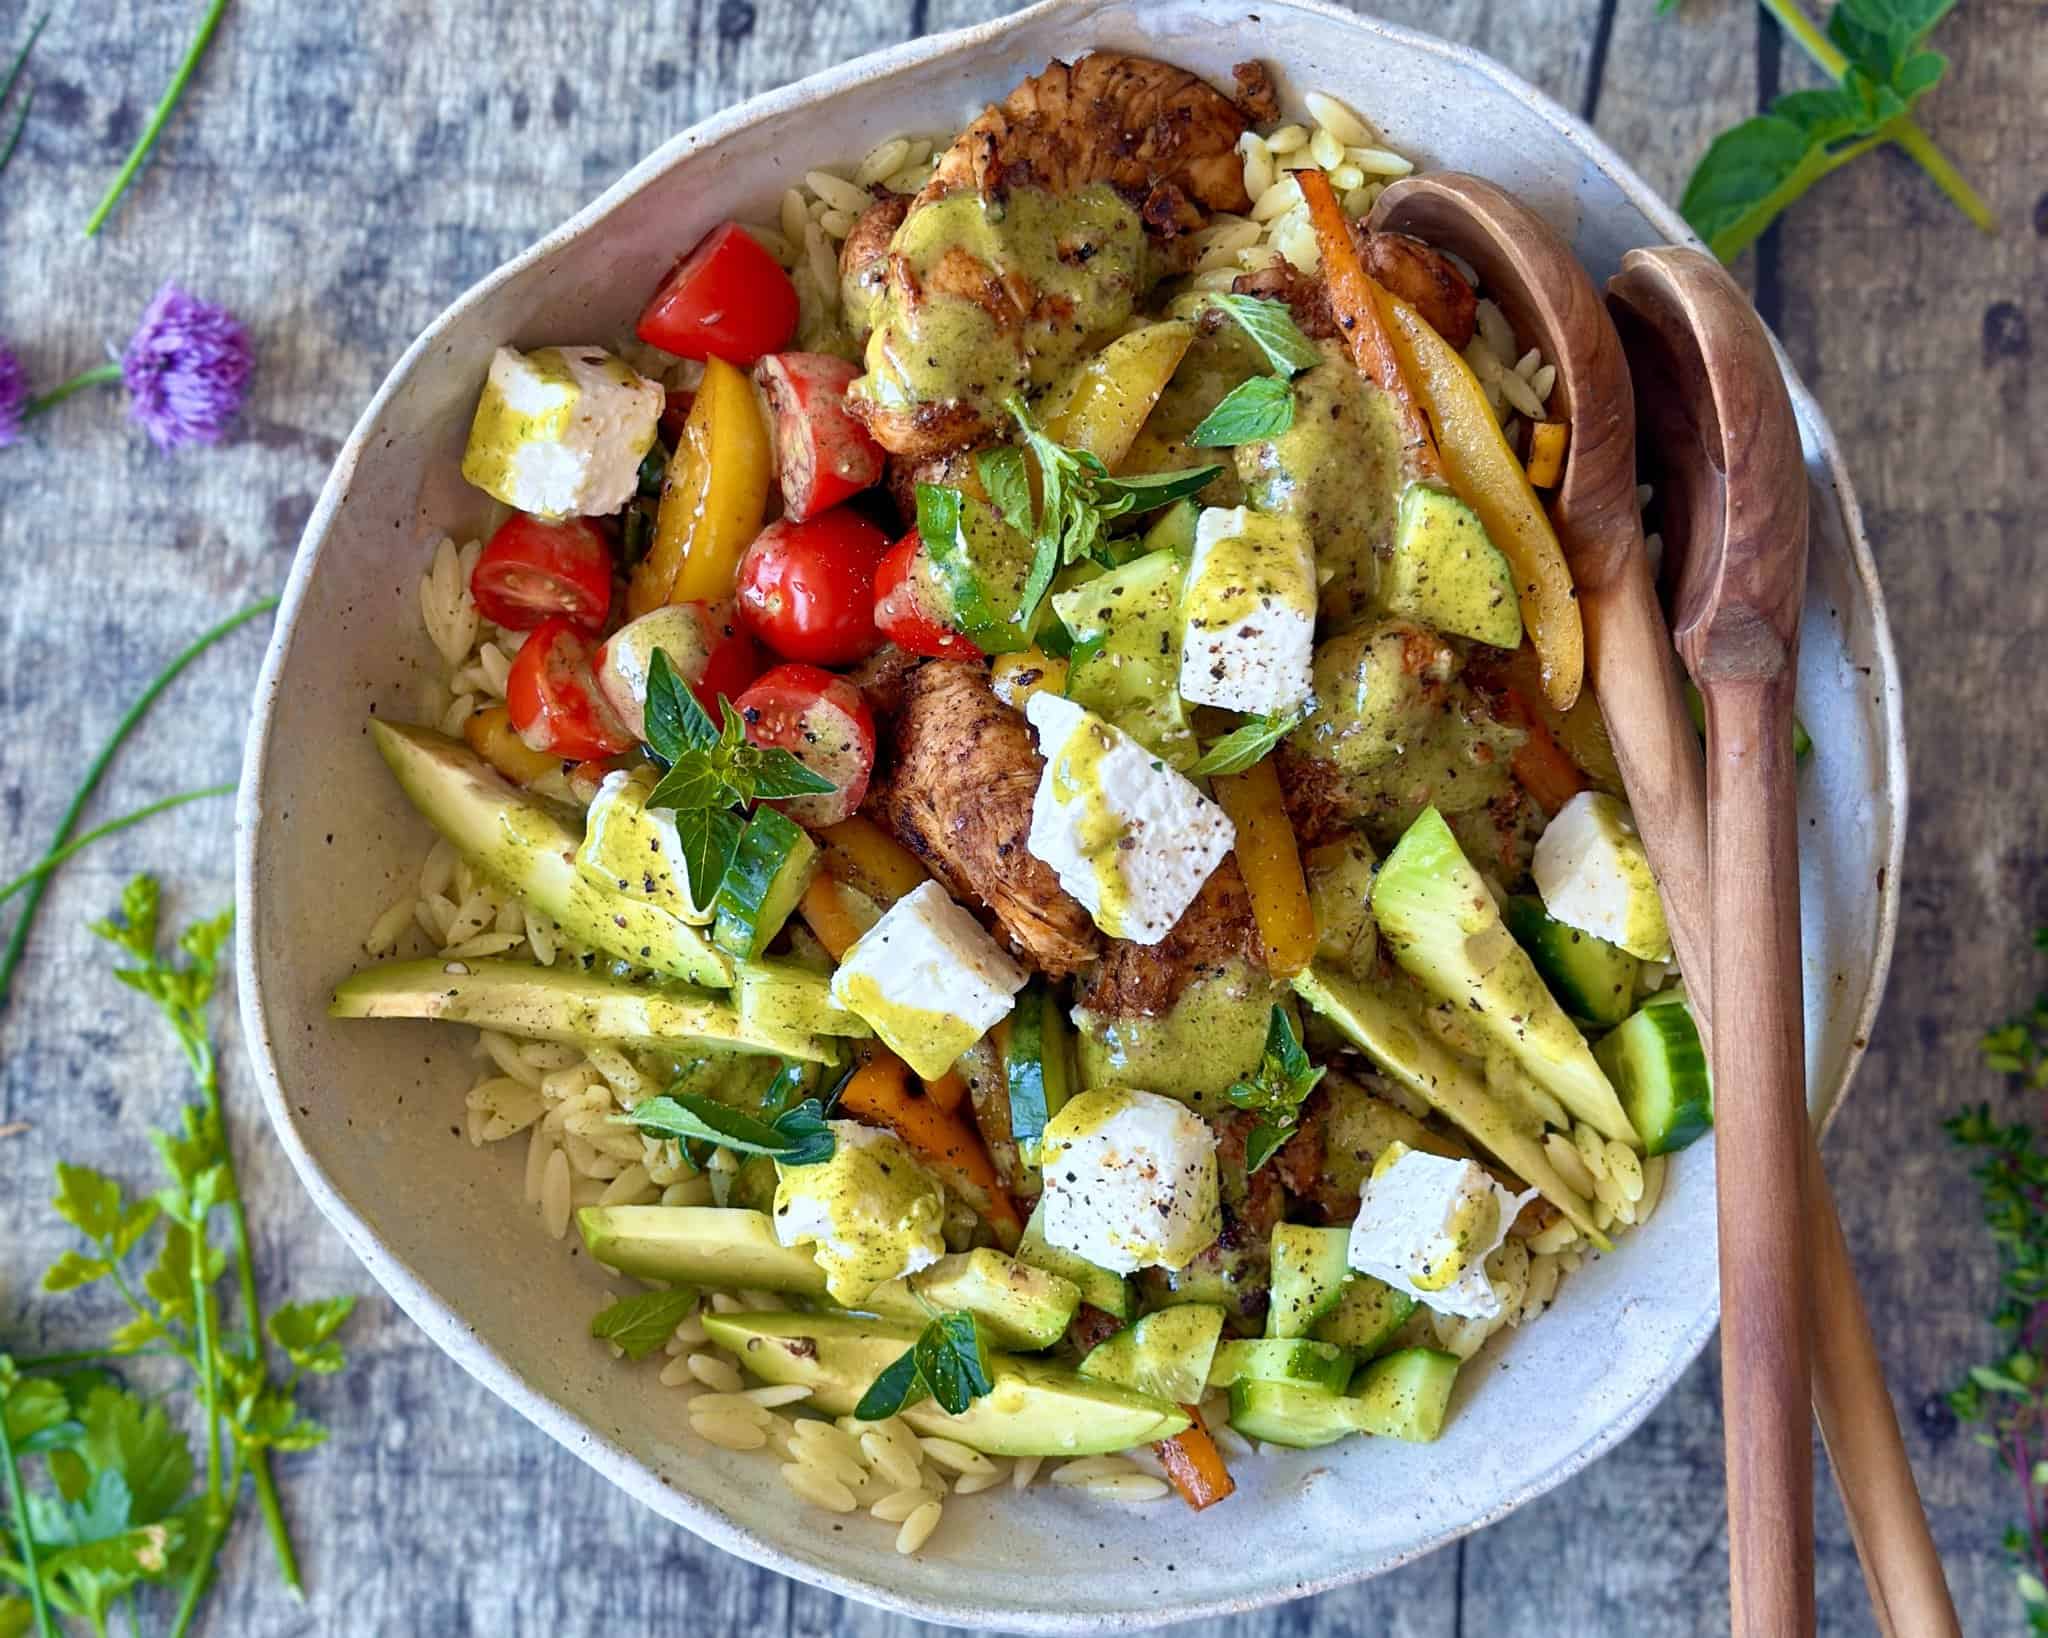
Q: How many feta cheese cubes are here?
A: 9